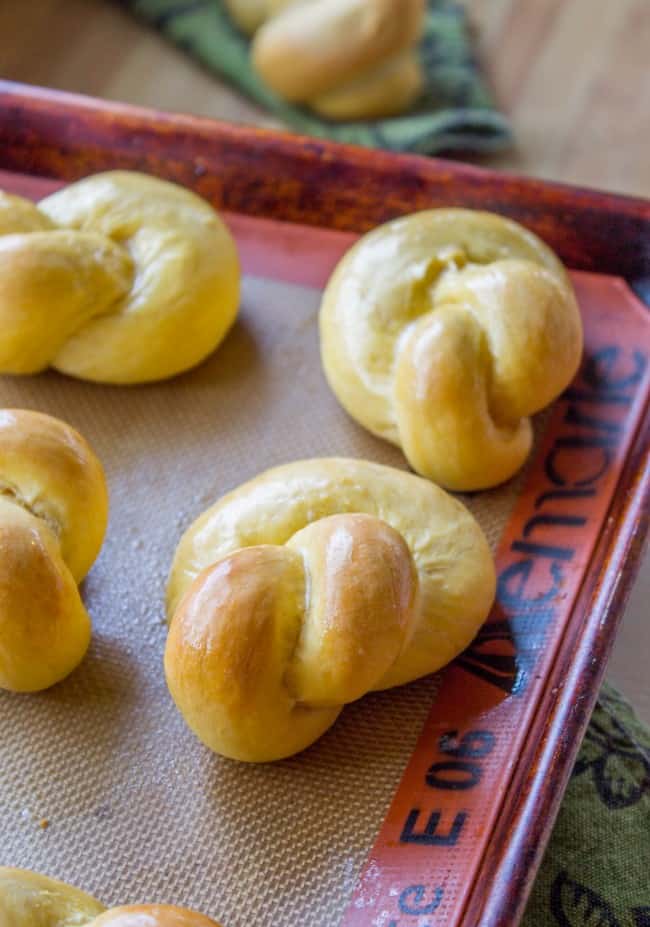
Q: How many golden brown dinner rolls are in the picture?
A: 6